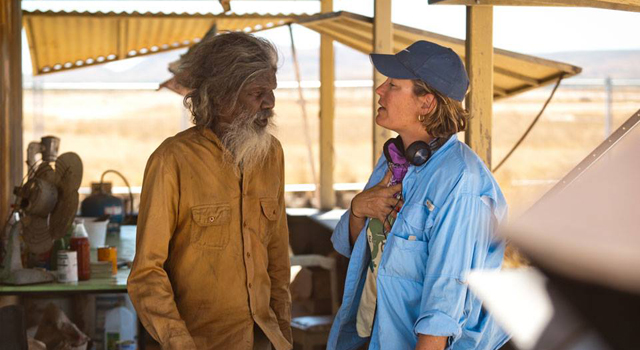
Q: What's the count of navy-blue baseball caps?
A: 1